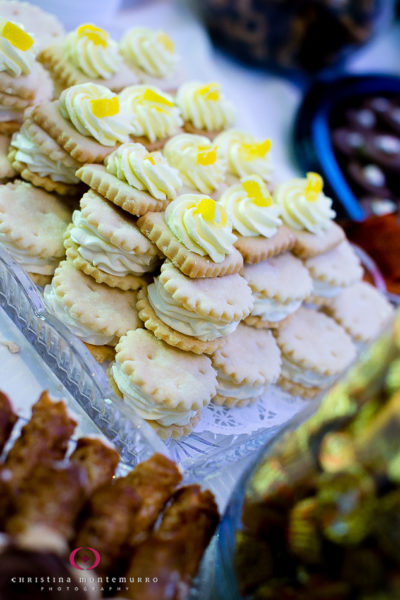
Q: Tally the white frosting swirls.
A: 12